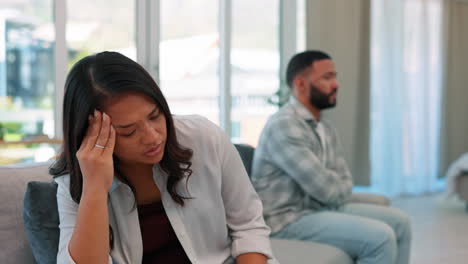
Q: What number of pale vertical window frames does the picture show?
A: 4